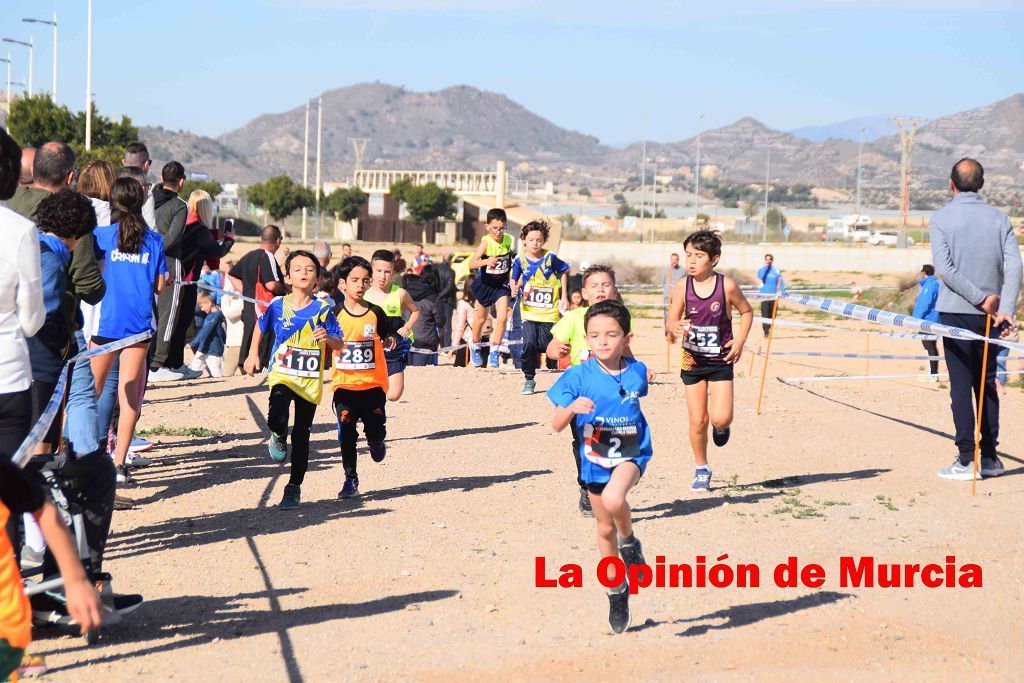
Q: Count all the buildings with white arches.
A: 1